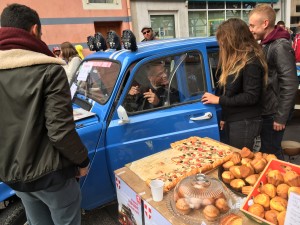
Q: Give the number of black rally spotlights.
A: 4